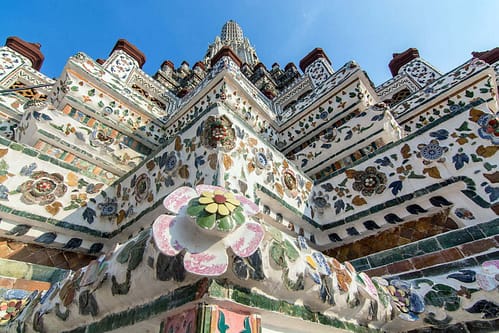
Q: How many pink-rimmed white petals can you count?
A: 6